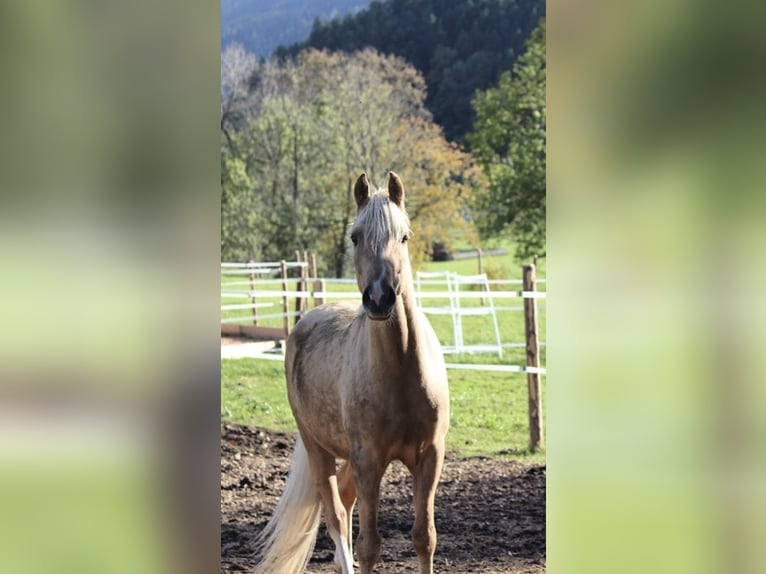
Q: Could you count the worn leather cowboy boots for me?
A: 0